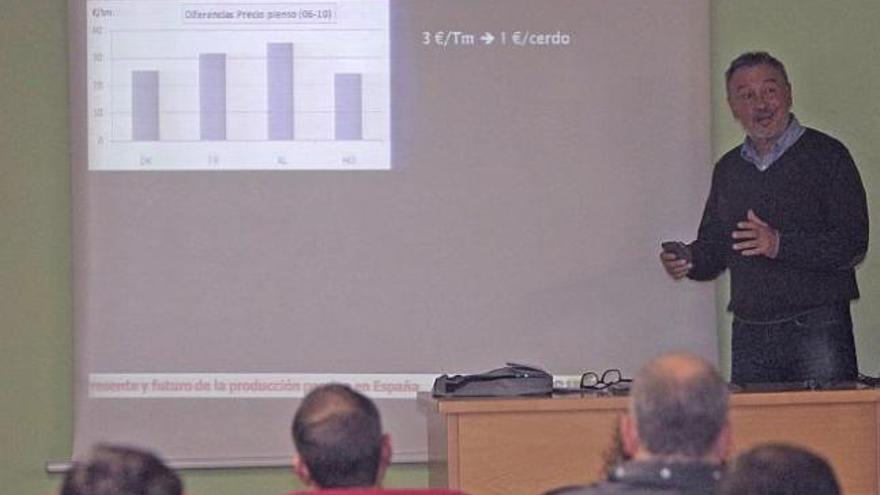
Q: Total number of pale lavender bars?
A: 4